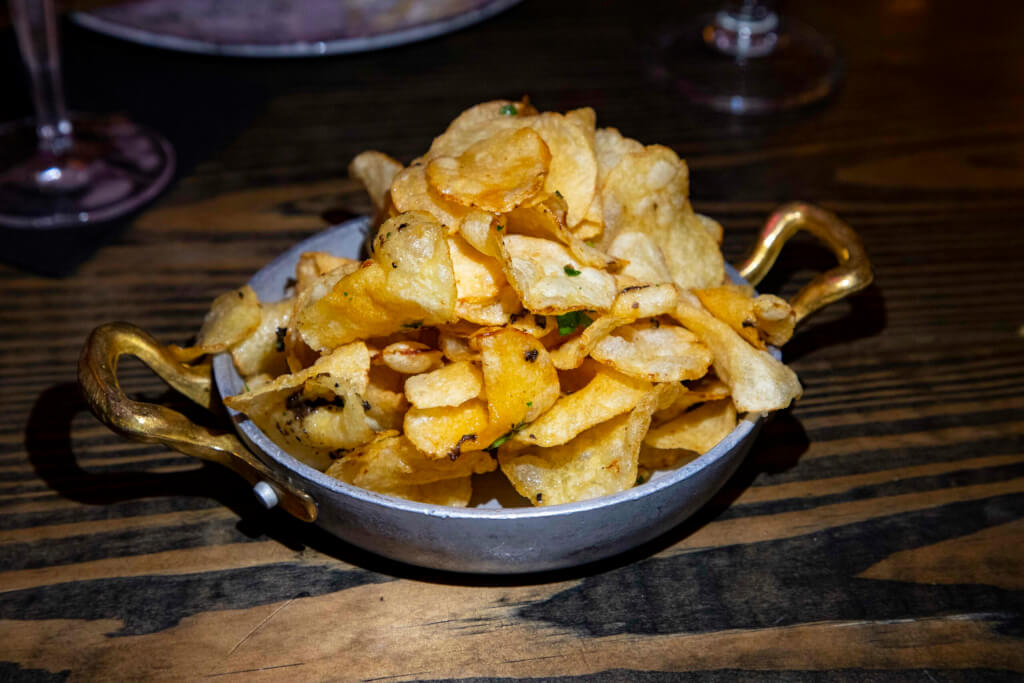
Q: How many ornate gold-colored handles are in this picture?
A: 2